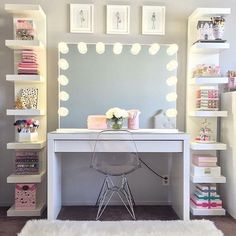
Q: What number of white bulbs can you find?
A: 15